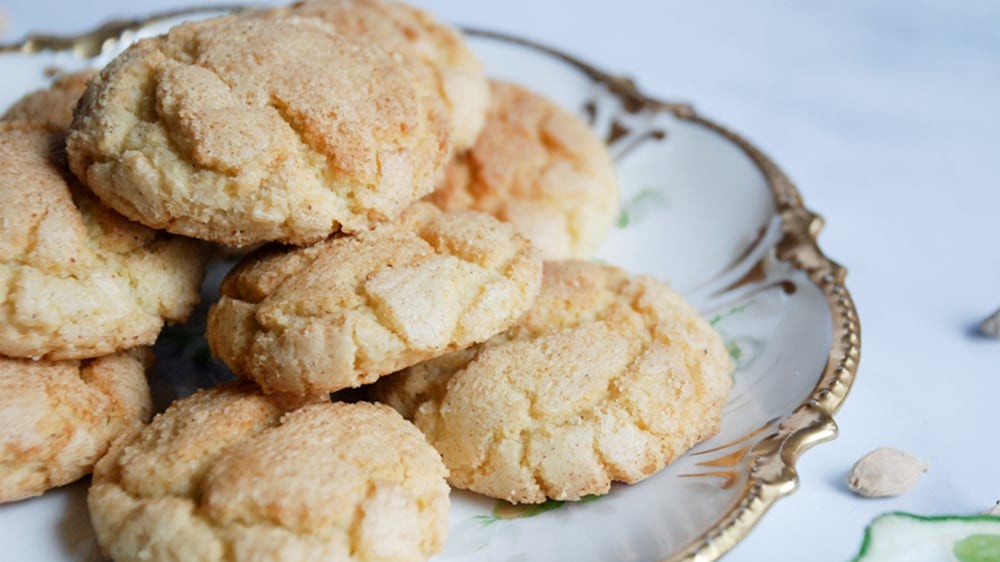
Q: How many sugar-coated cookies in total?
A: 9